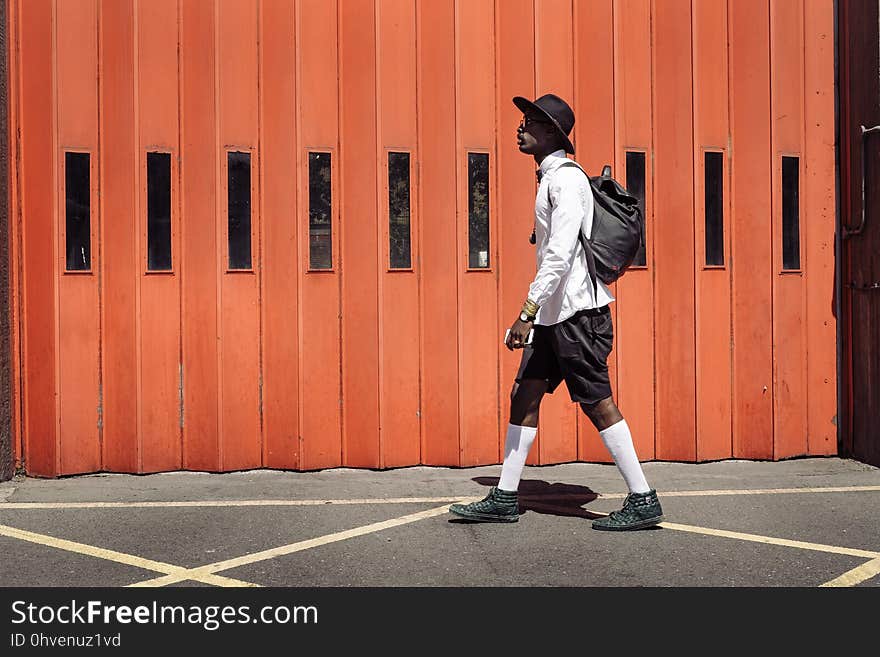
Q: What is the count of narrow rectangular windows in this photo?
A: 9